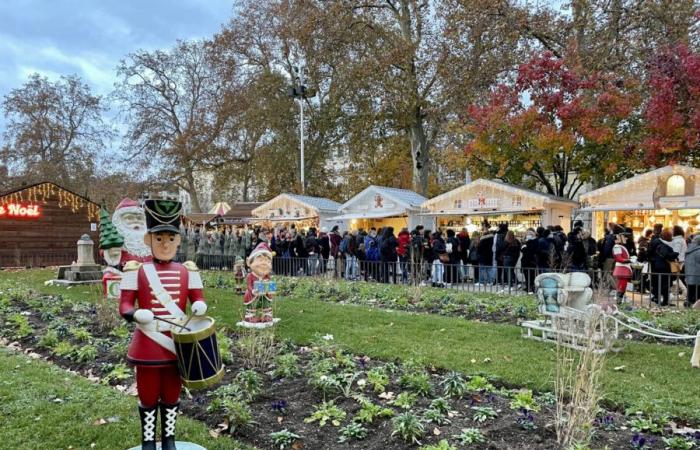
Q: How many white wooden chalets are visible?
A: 4